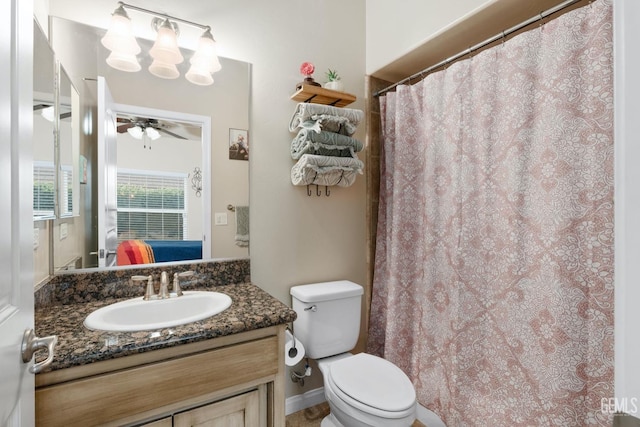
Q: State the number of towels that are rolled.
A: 3